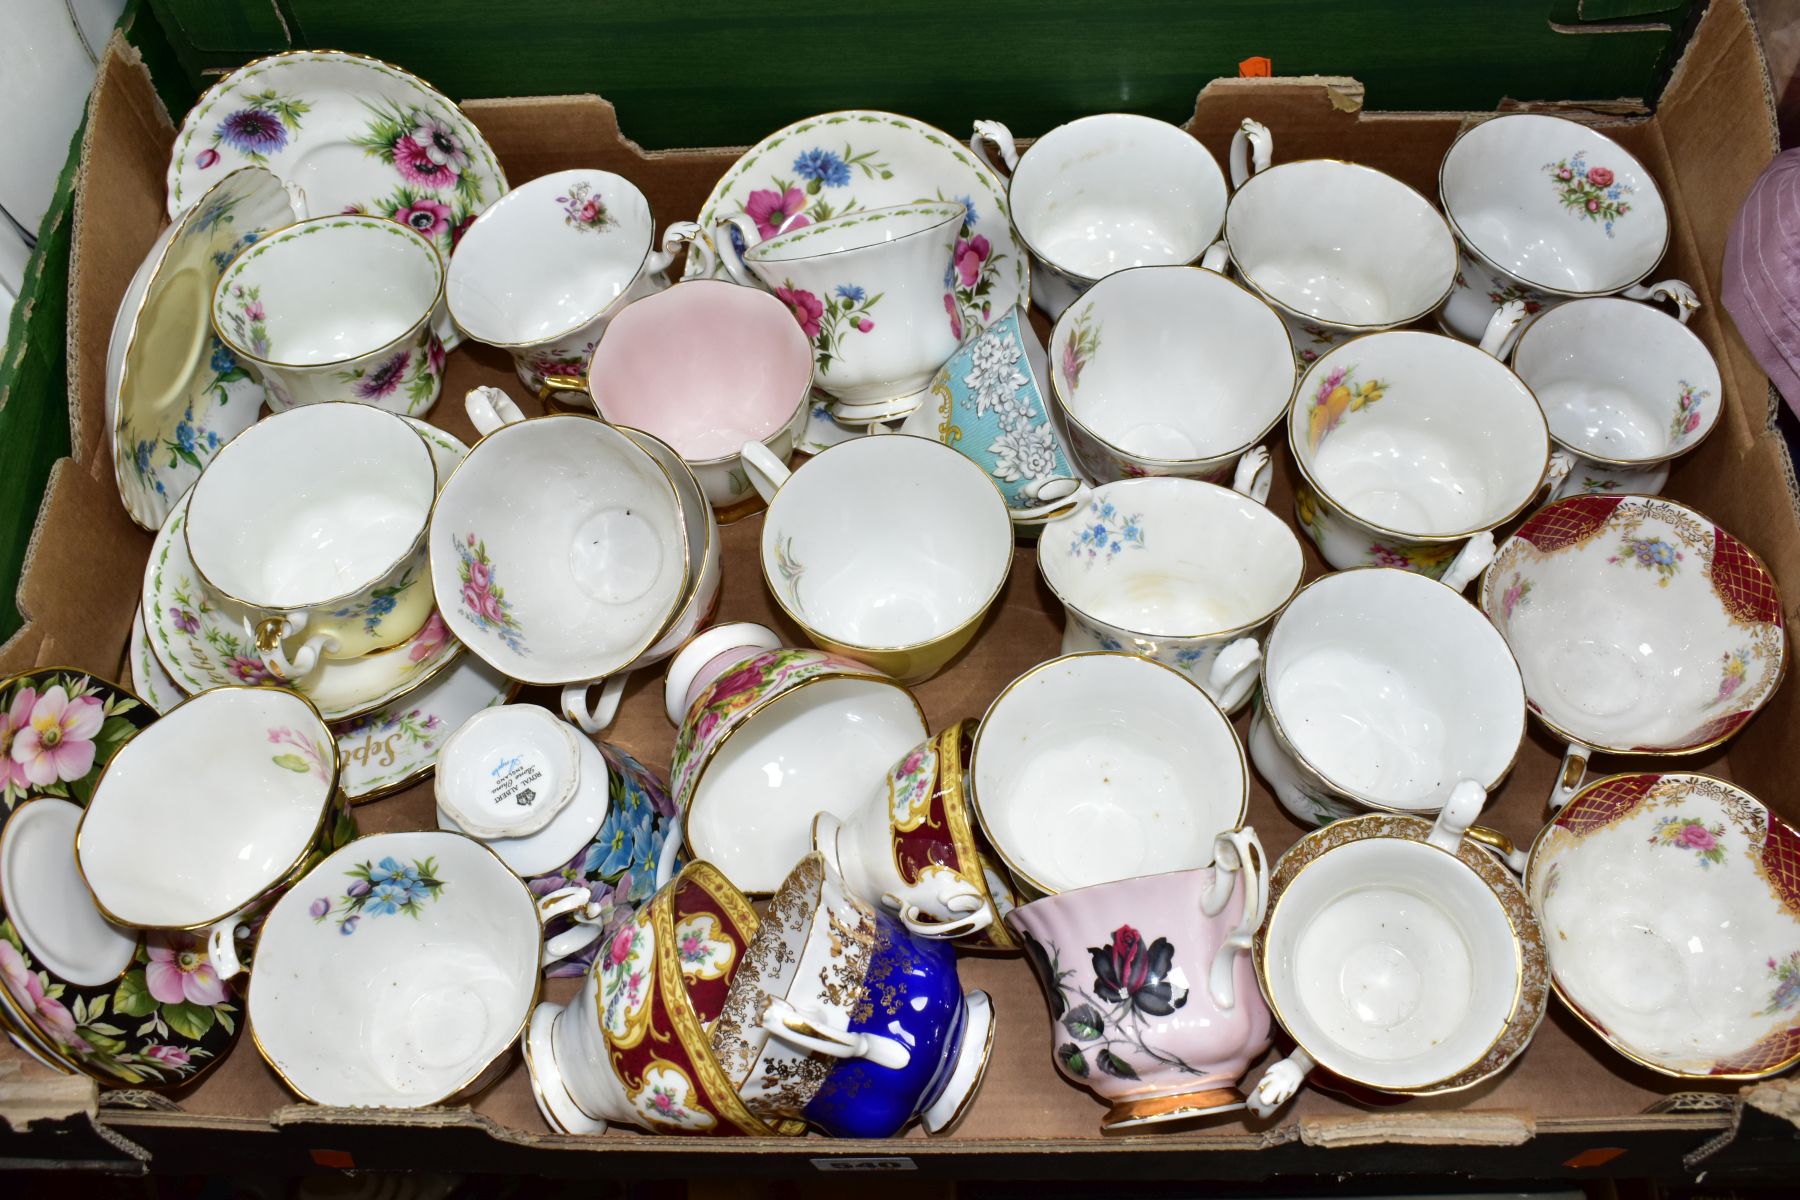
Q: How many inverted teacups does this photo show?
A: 1